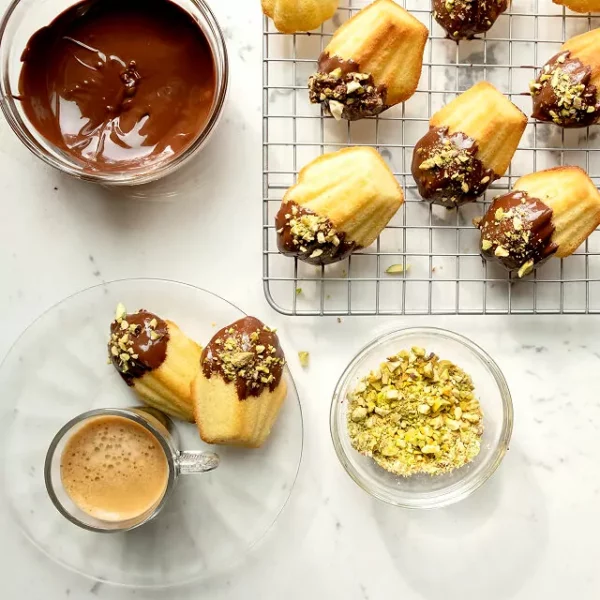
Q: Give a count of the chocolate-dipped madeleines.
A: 8